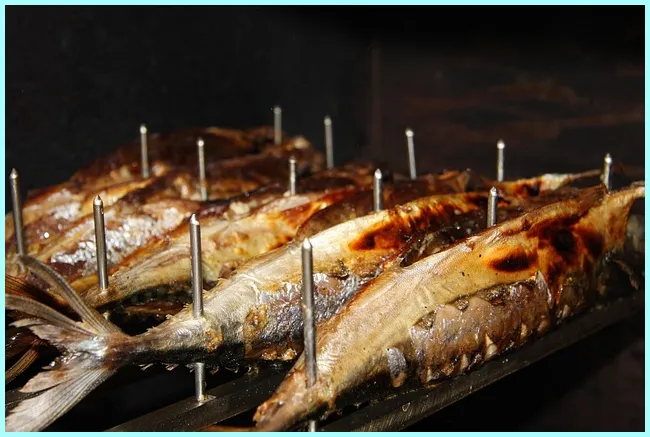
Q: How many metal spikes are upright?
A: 14